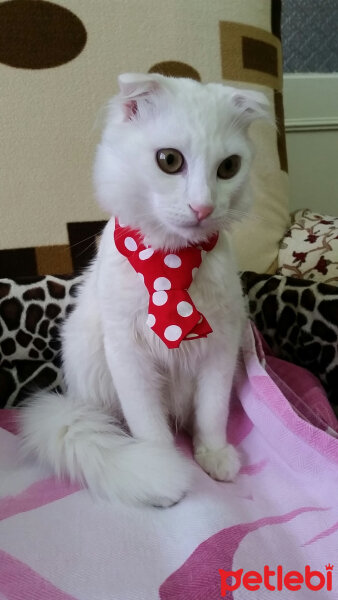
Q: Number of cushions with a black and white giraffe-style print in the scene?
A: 2